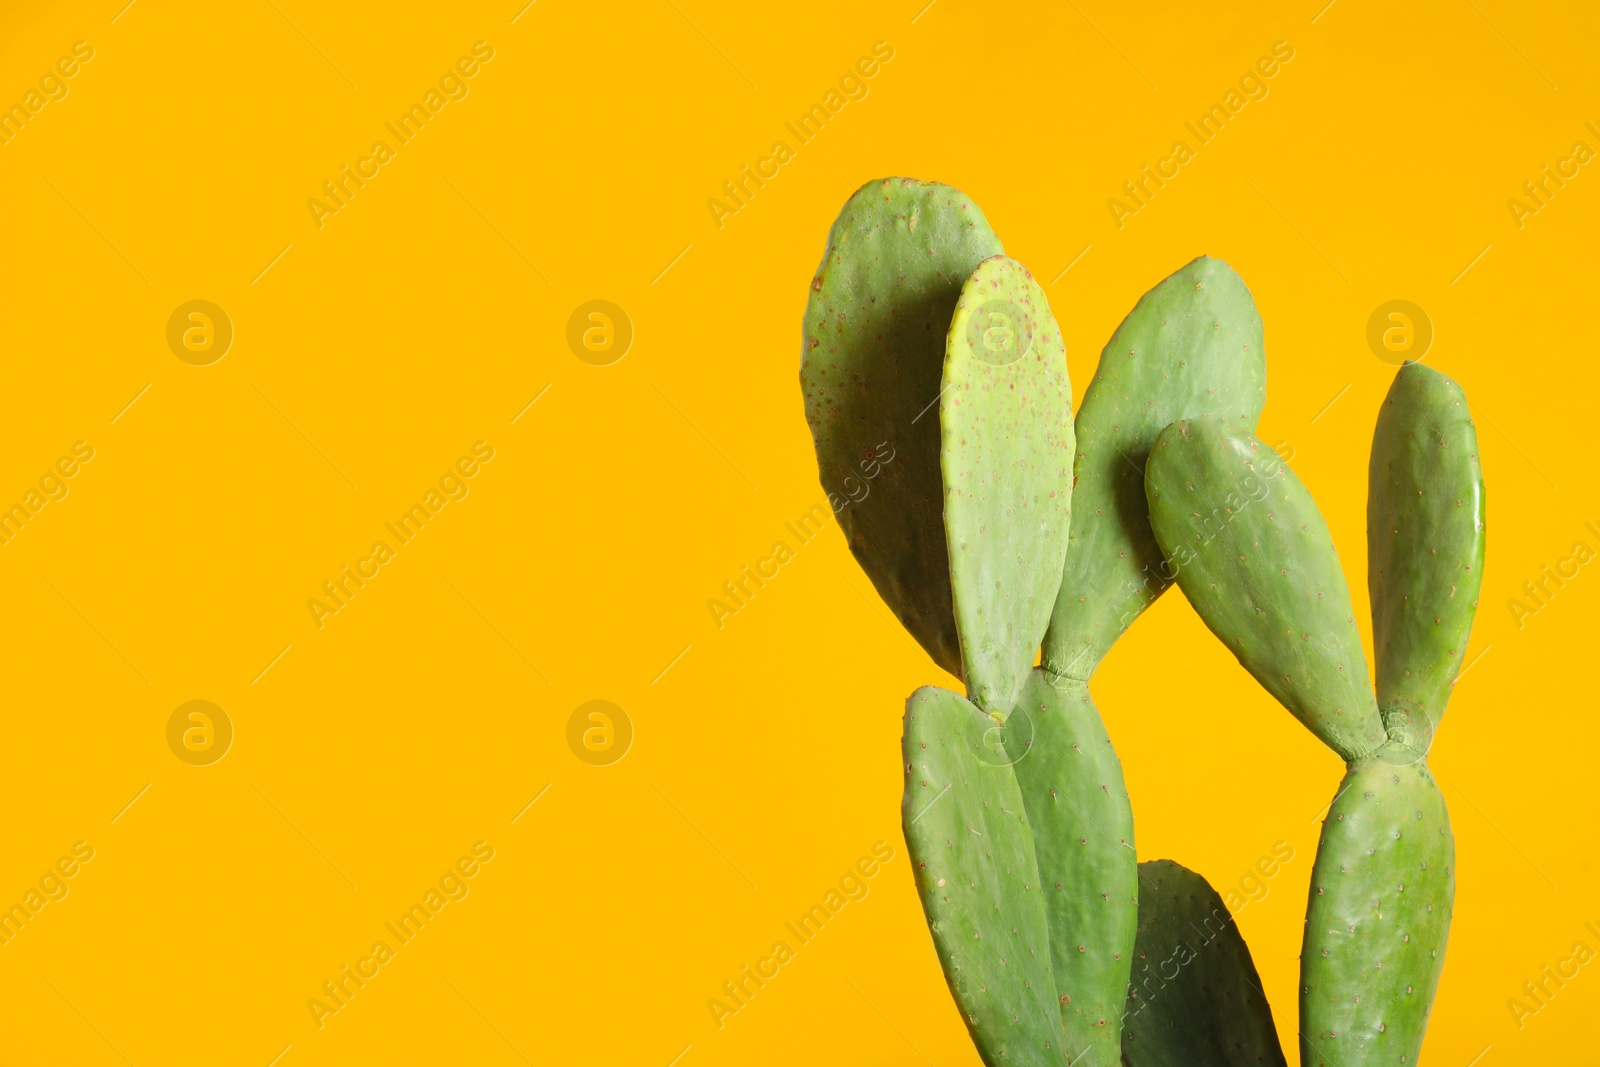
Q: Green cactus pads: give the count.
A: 9